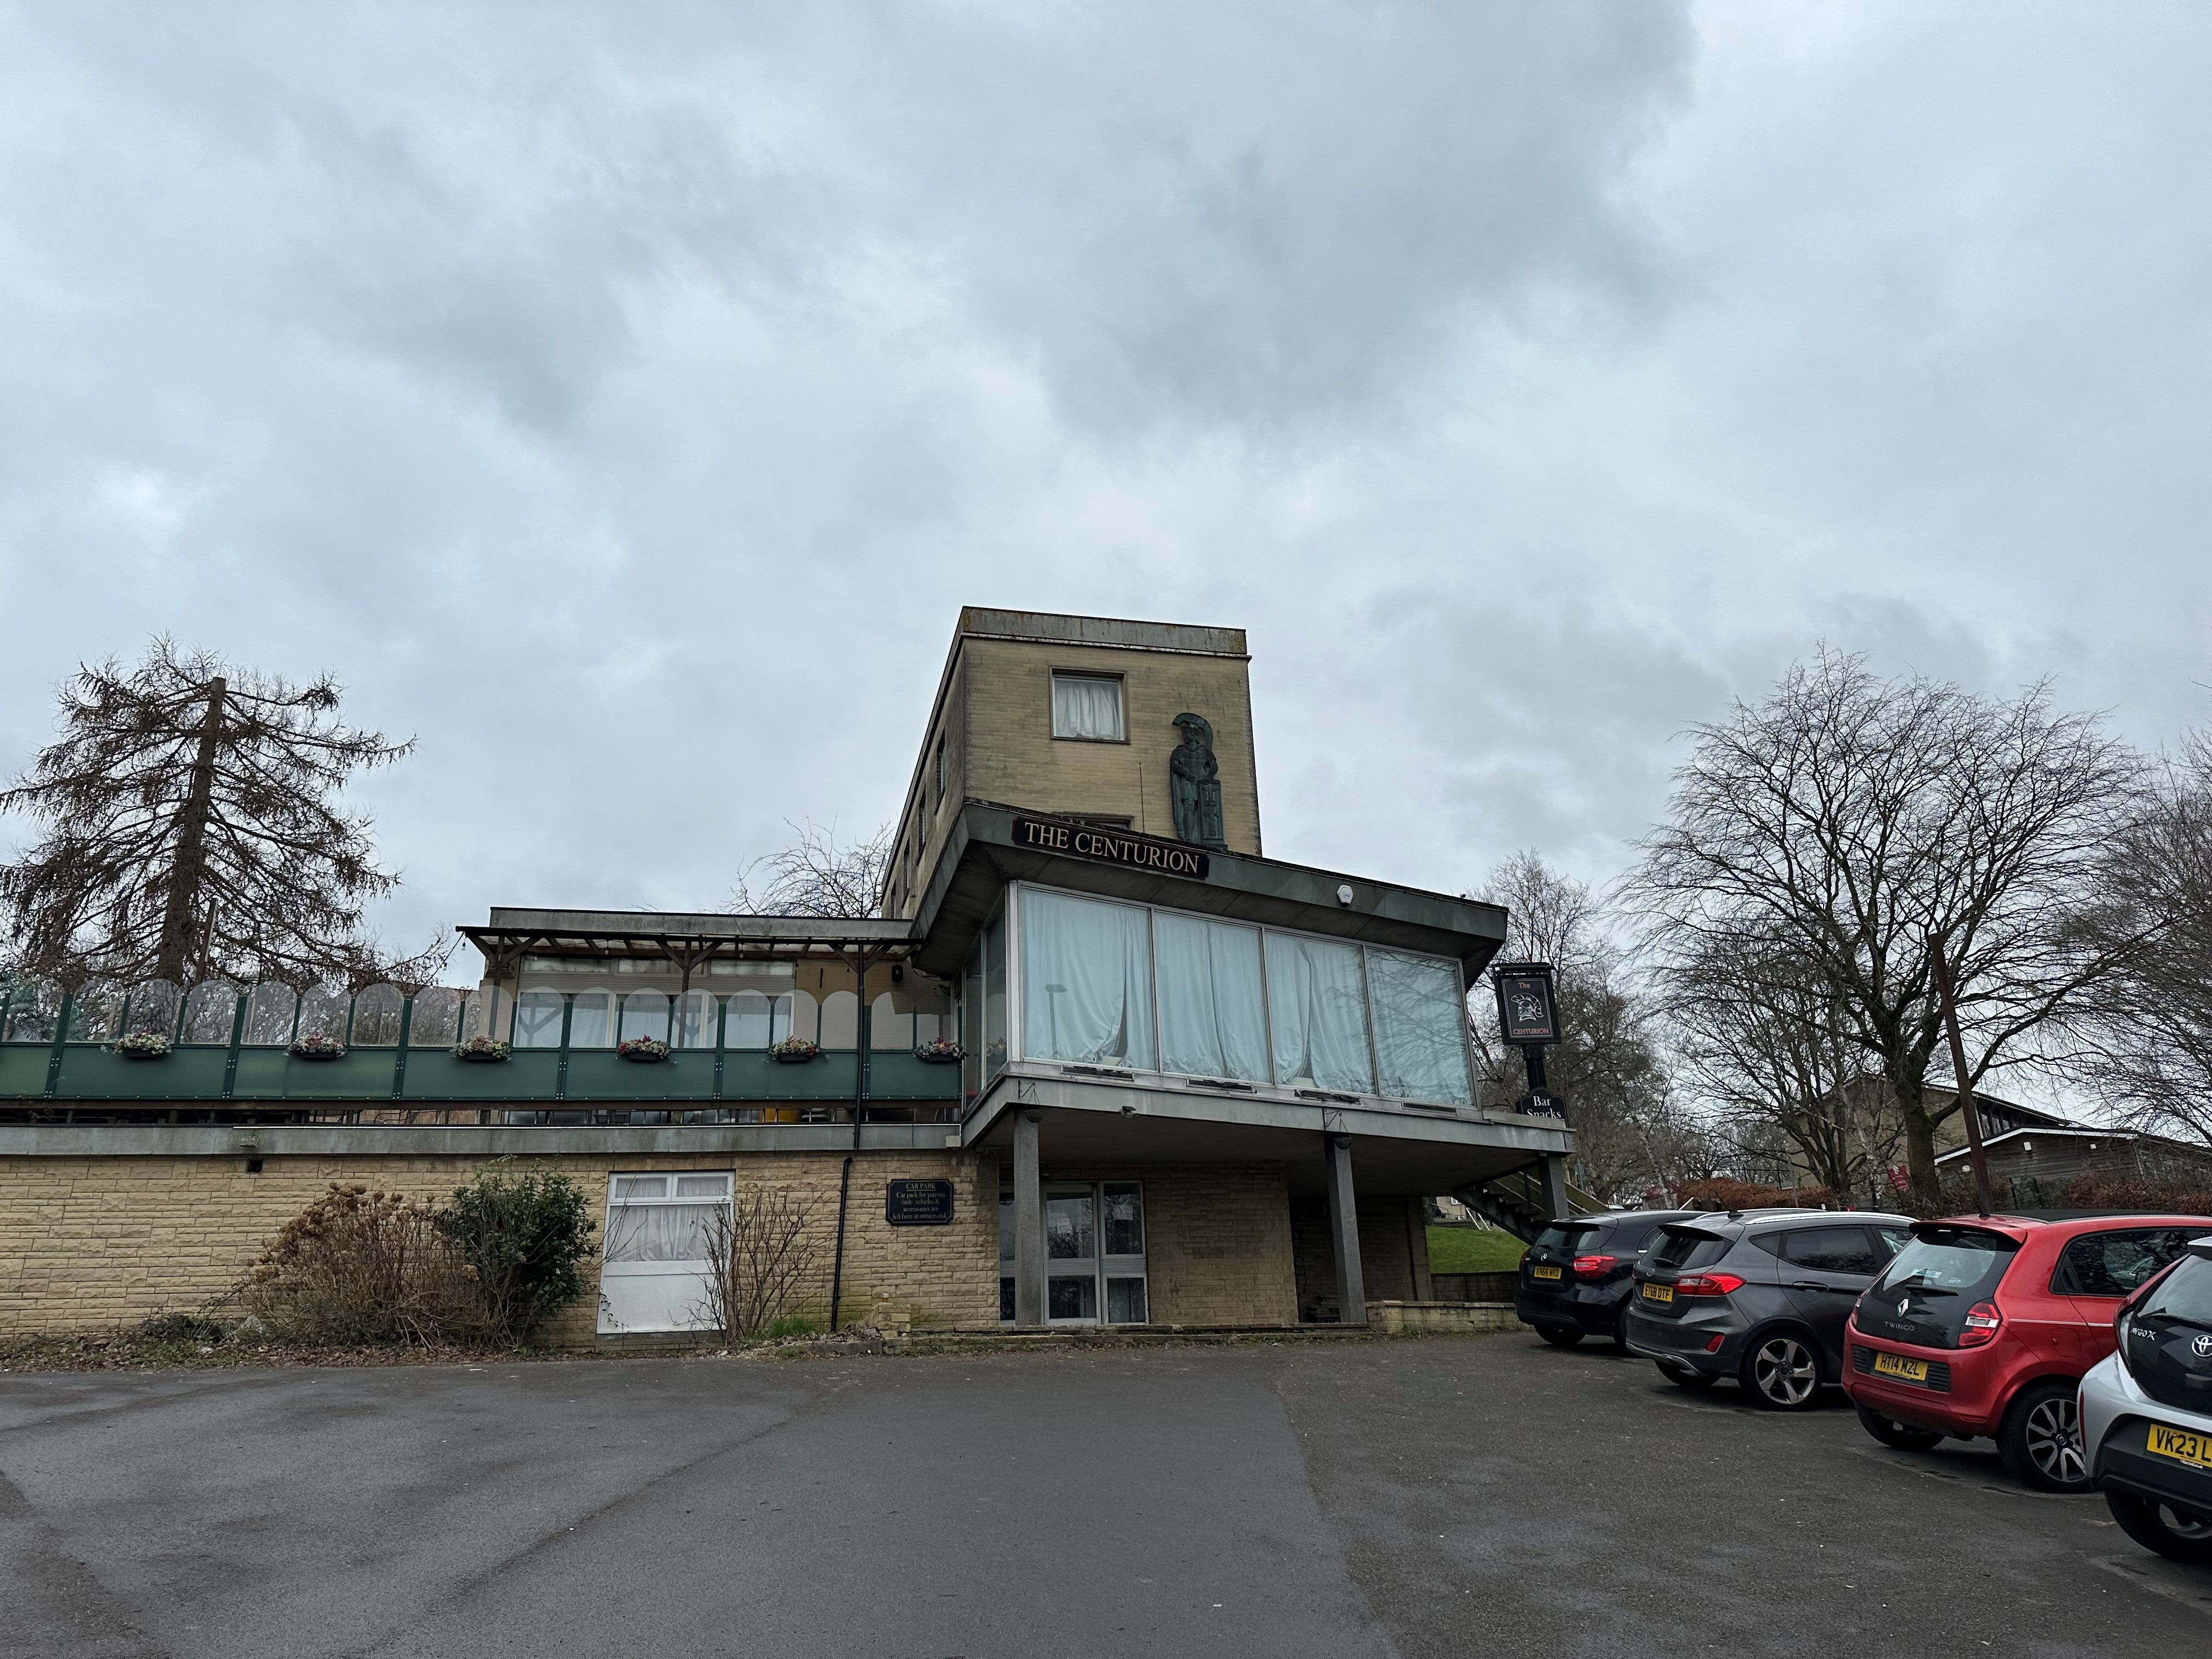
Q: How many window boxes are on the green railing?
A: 6